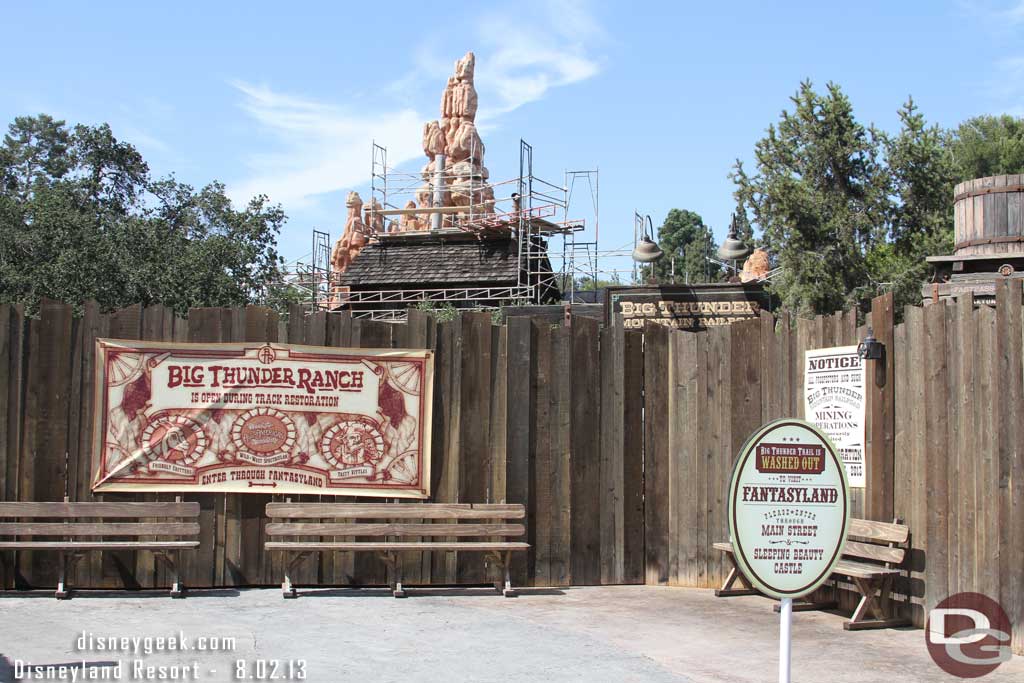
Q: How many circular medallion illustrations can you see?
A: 3